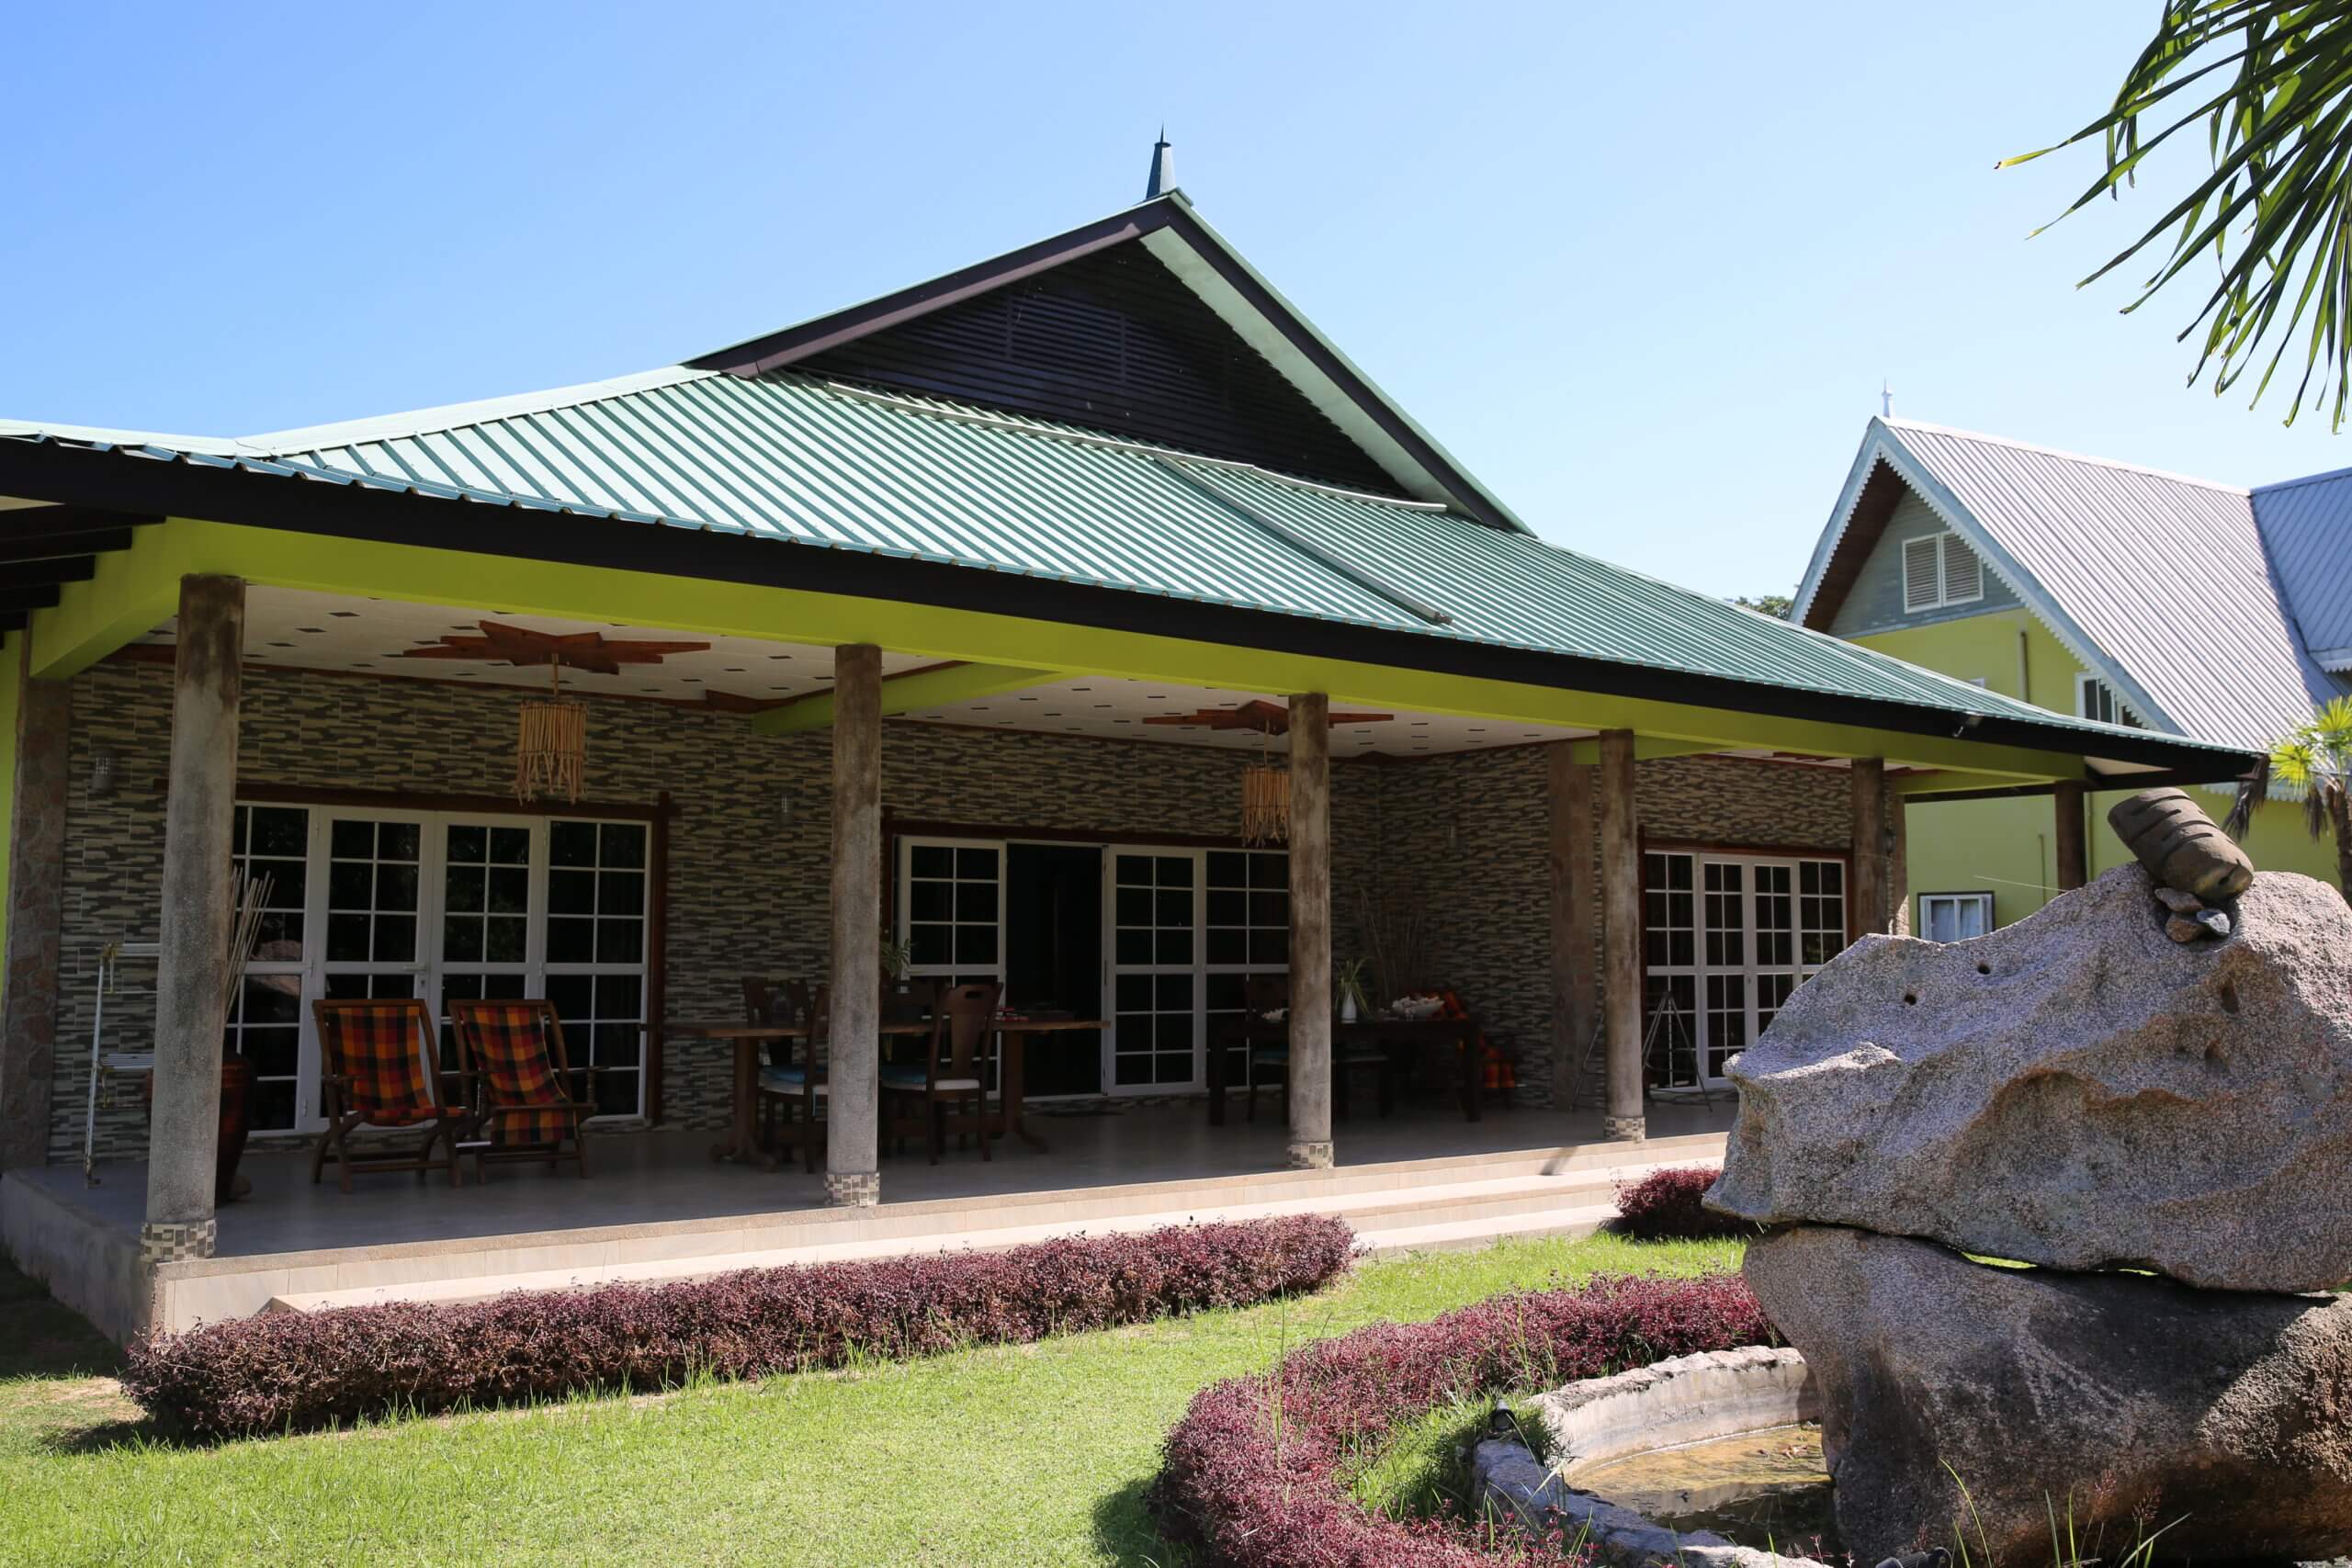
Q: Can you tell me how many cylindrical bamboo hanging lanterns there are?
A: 2